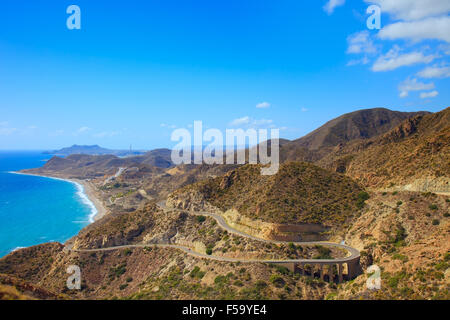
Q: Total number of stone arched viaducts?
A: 1